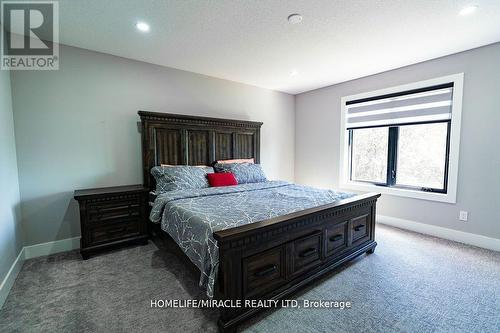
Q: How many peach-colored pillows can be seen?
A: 2